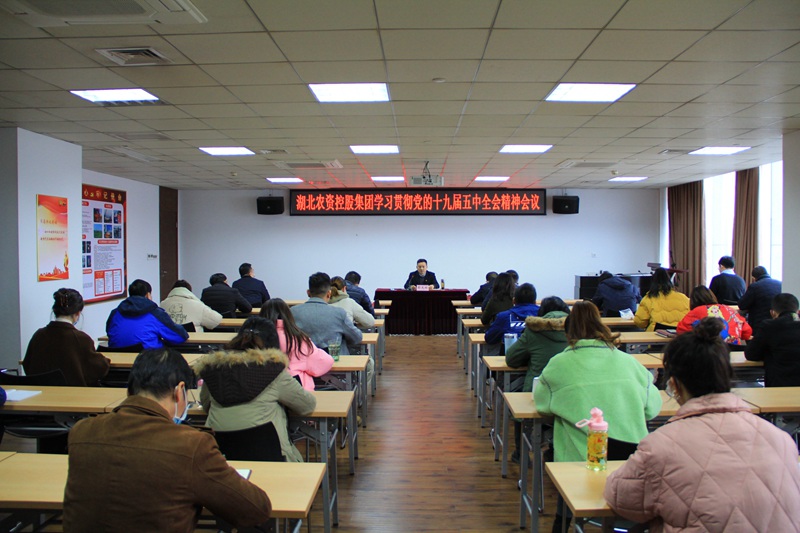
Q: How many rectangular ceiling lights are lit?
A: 11